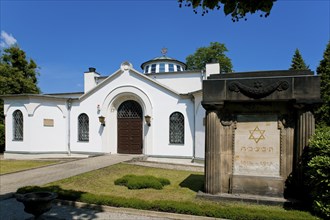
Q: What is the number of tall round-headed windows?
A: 3